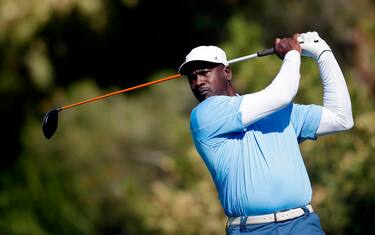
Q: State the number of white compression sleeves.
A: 2